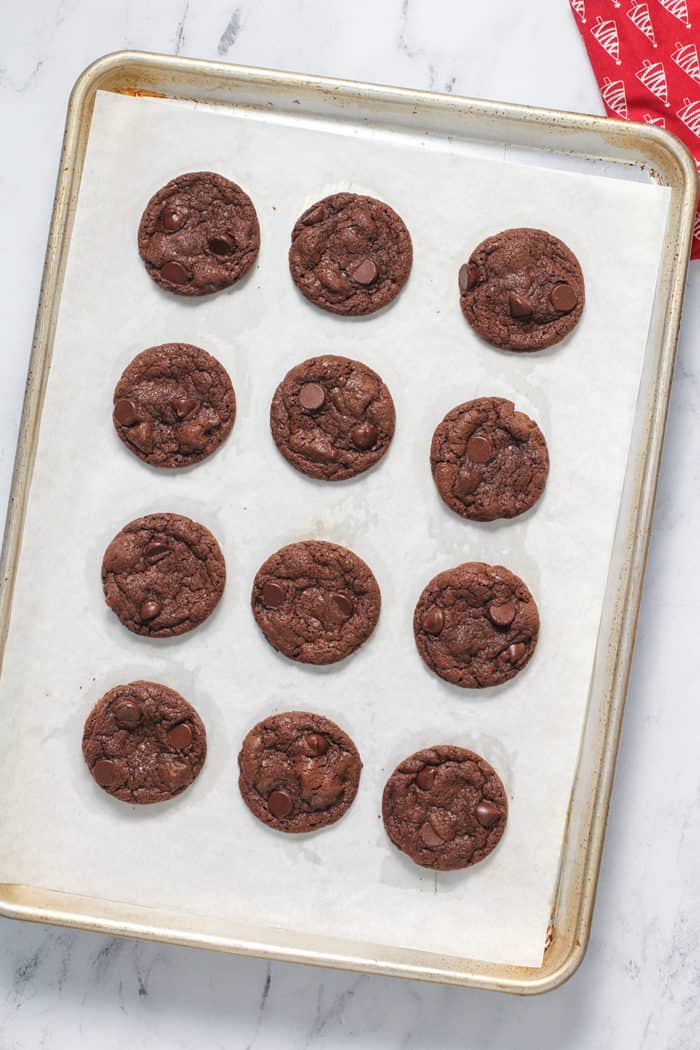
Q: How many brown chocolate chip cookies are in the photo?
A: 12